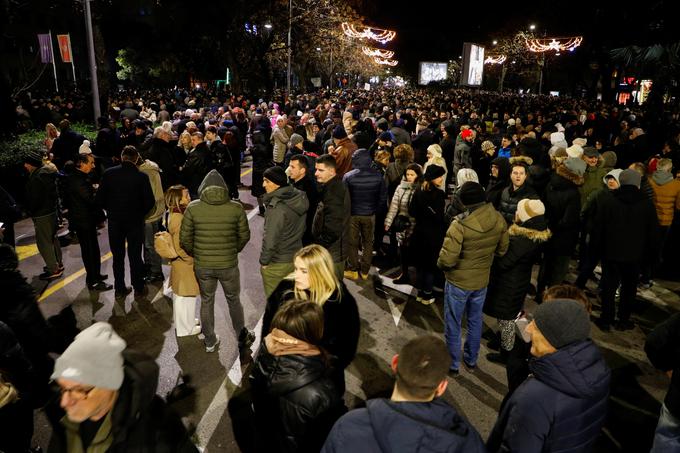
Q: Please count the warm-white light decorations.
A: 5